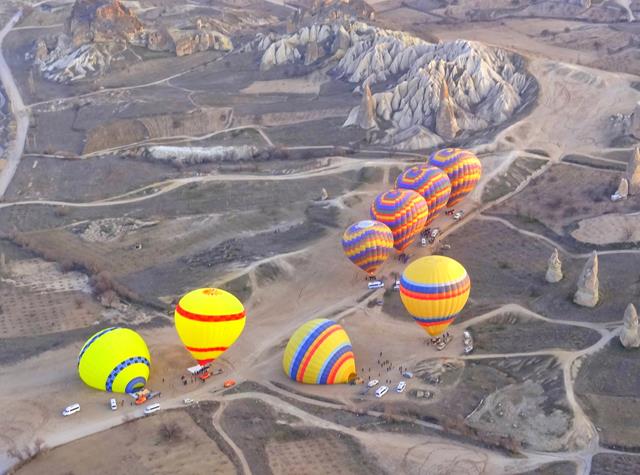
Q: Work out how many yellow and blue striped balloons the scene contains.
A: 1